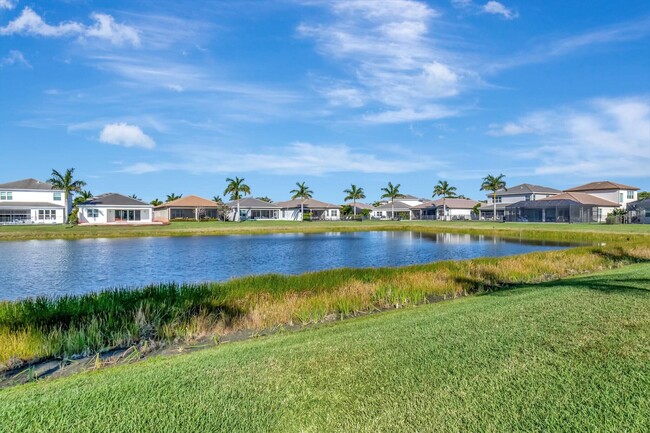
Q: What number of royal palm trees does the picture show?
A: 7